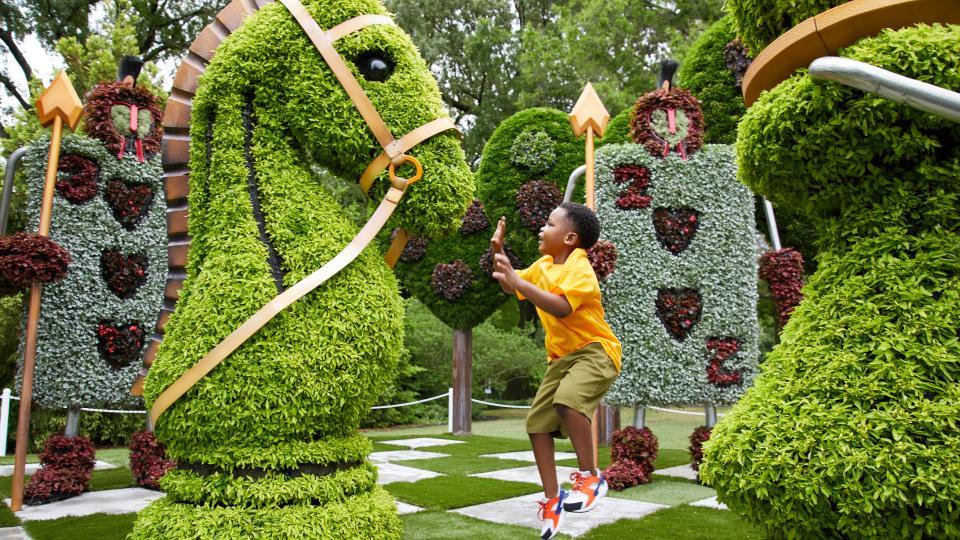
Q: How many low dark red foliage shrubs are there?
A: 4